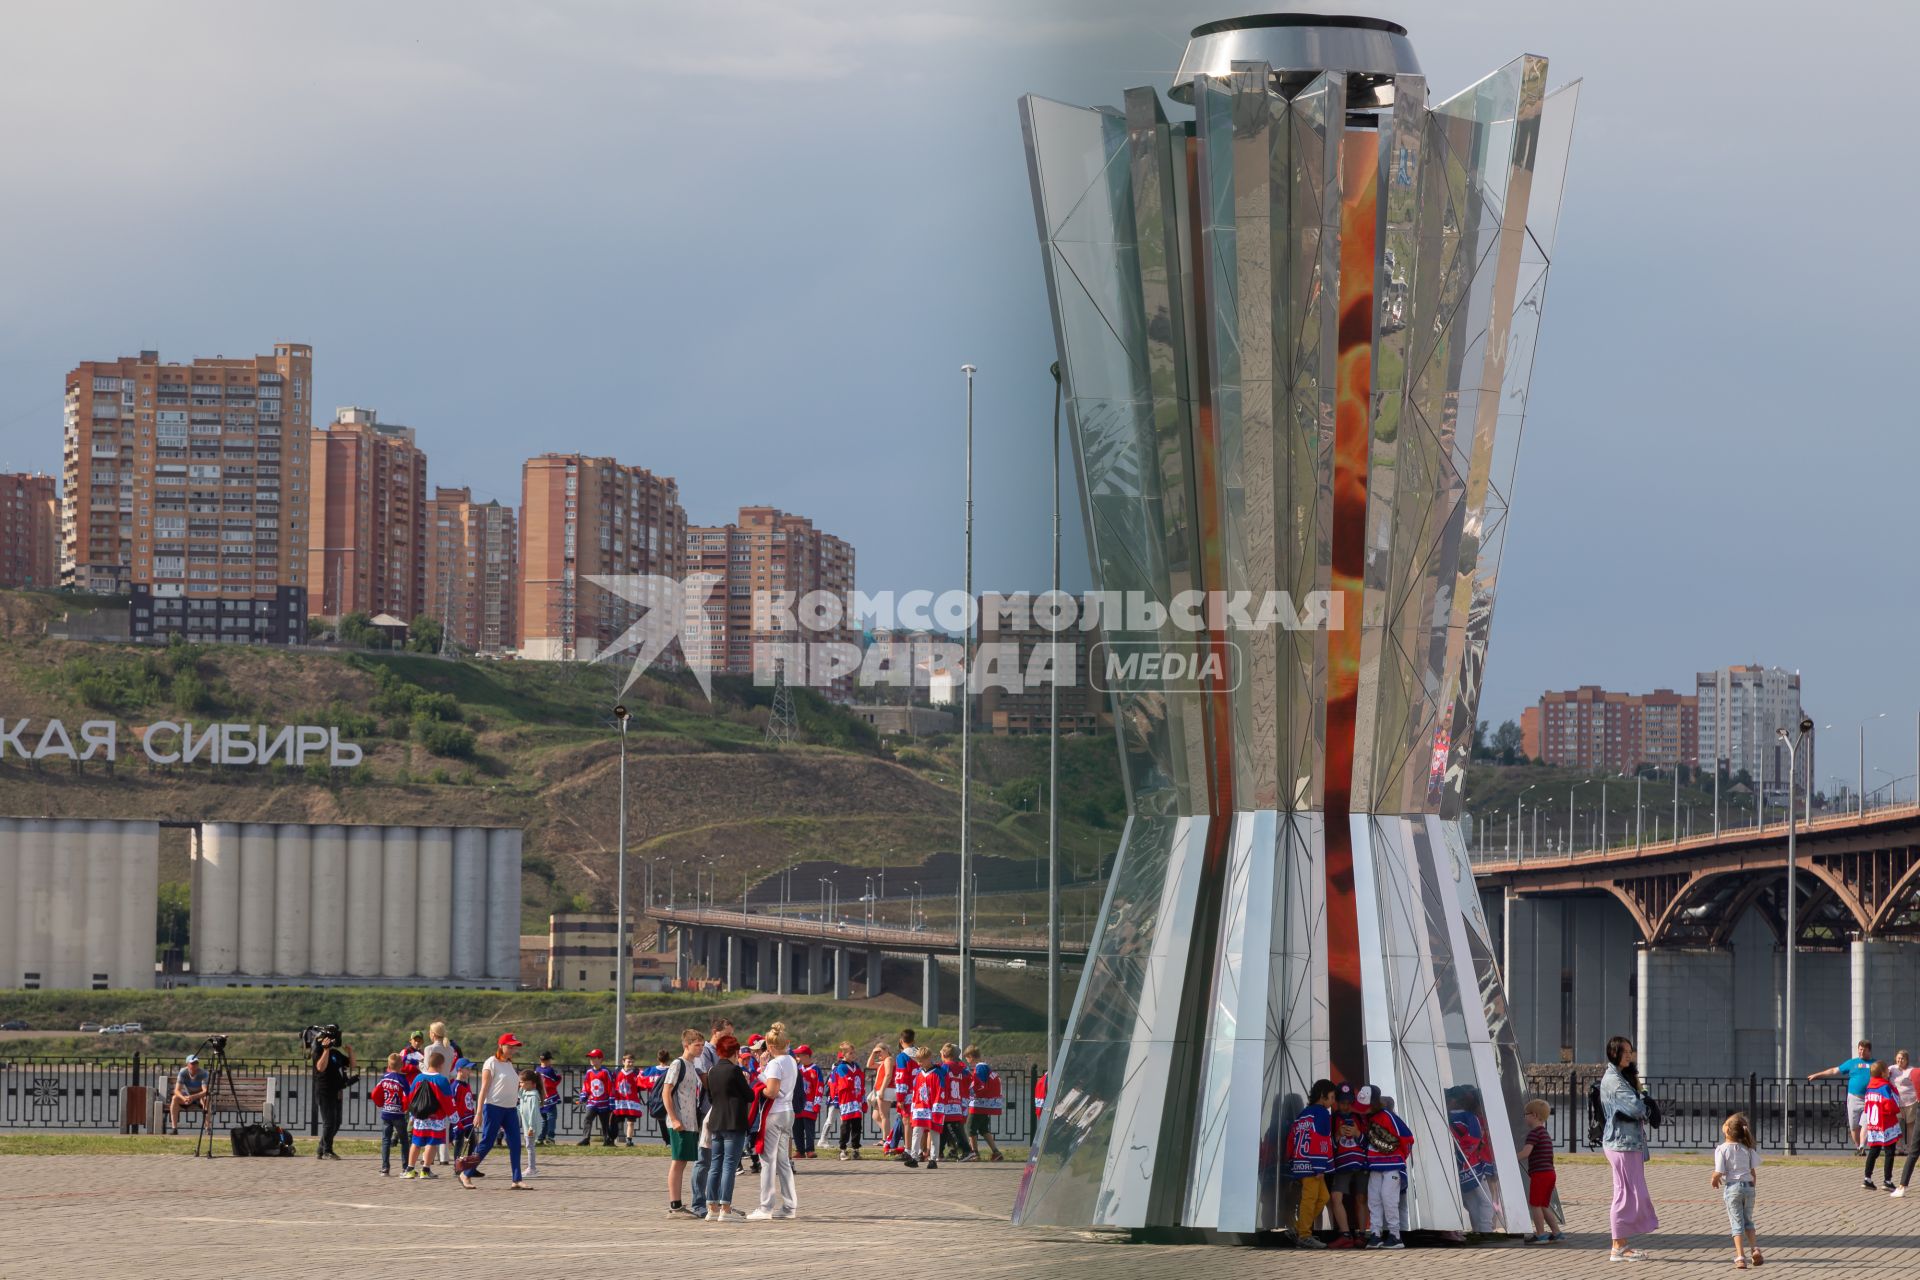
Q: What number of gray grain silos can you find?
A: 14